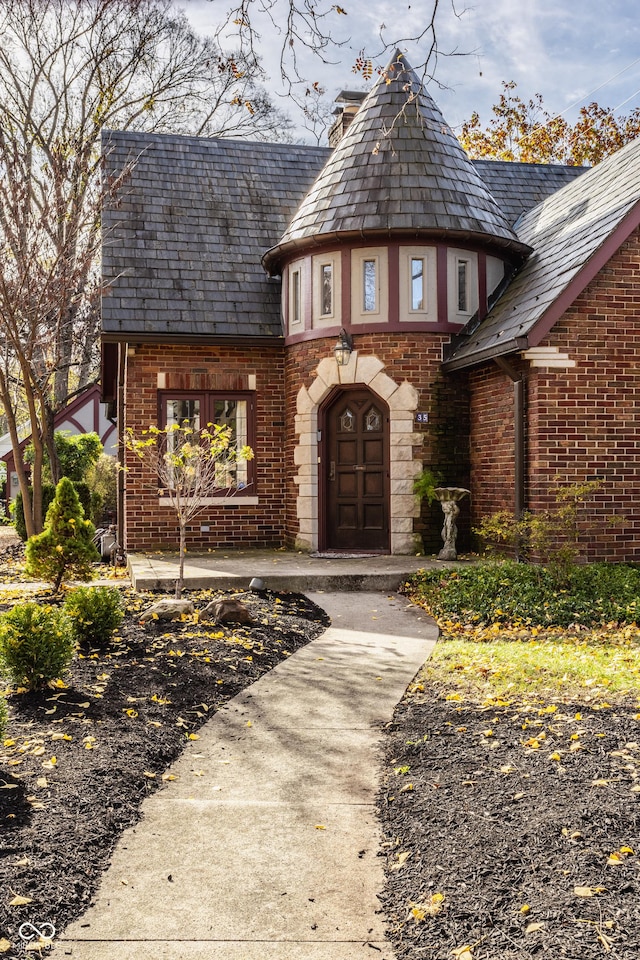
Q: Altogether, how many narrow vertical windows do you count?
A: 5